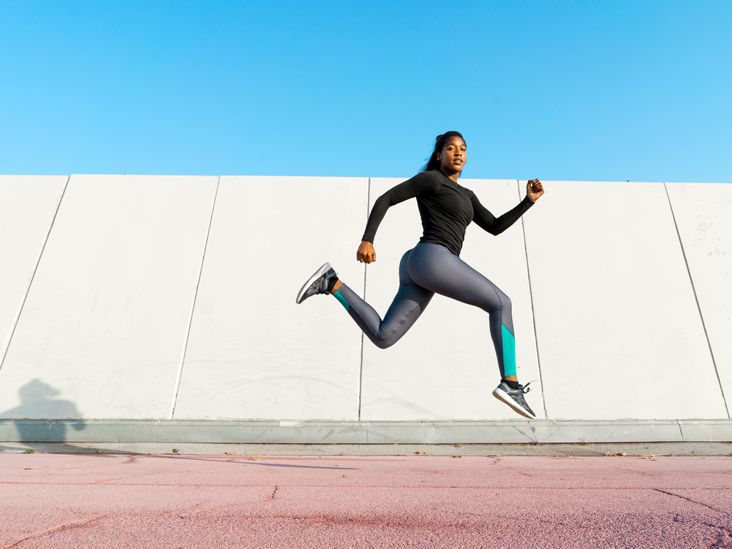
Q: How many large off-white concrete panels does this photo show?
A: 6